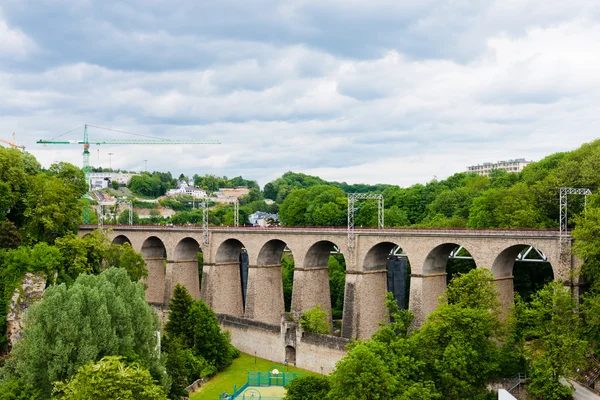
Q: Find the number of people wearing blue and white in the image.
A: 0